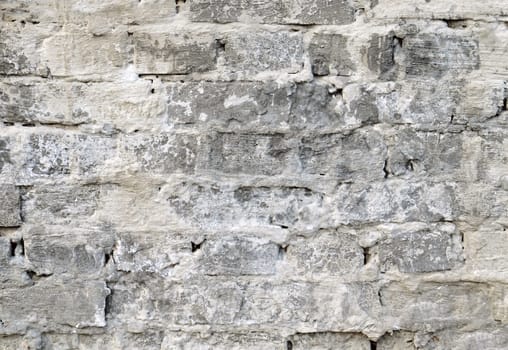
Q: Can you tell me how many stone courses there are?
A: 8